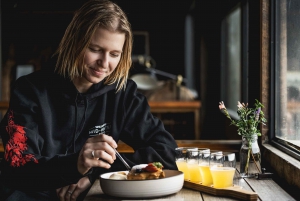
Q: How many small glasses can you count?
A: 4